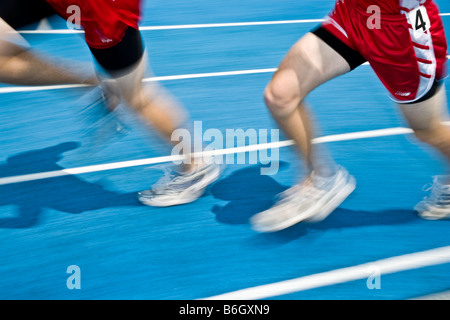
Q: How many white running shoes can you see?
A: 3